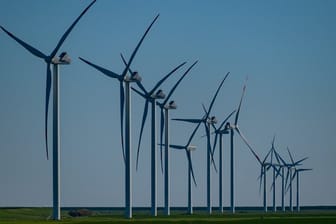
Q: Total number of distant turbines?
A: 5